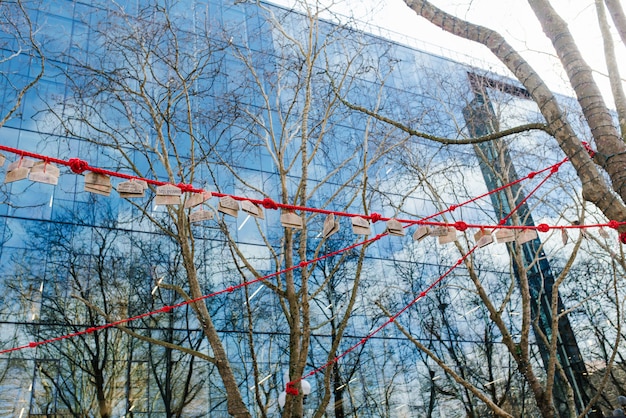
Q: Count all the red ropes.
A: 3